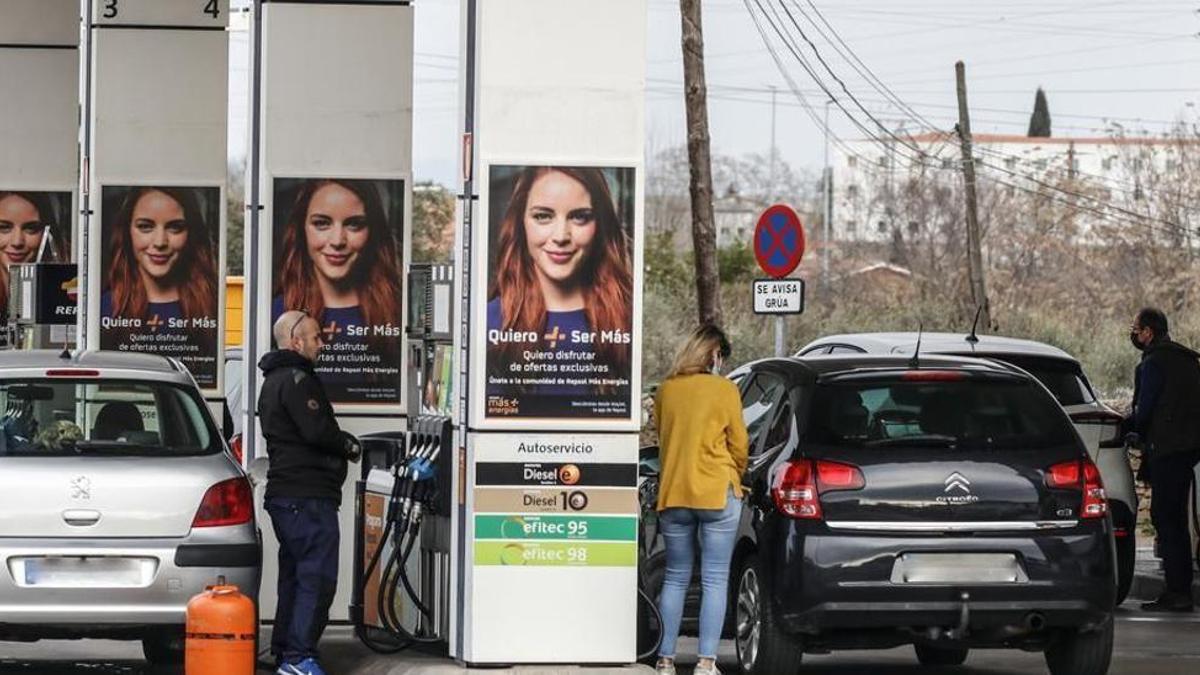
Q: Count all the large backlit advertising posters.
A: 4